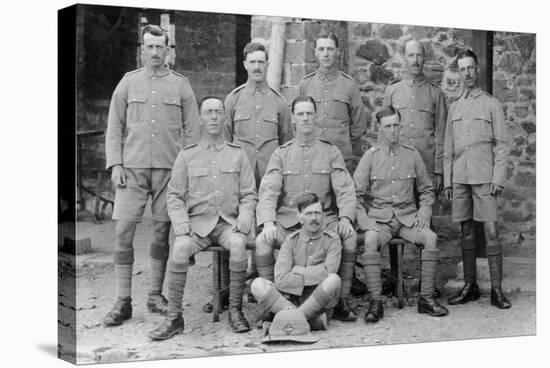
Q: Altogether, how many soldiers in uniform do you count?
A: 9